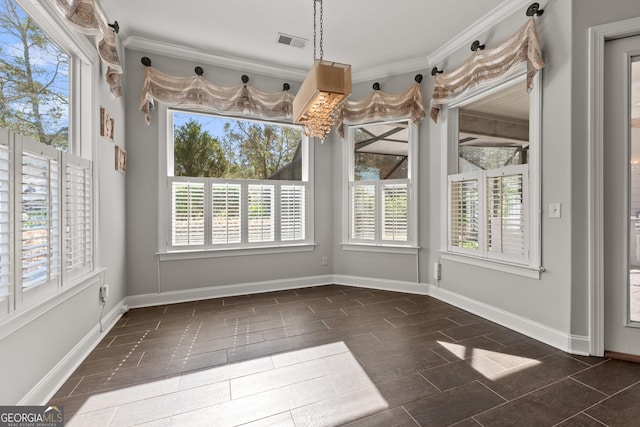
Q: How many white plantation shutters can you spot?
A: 11